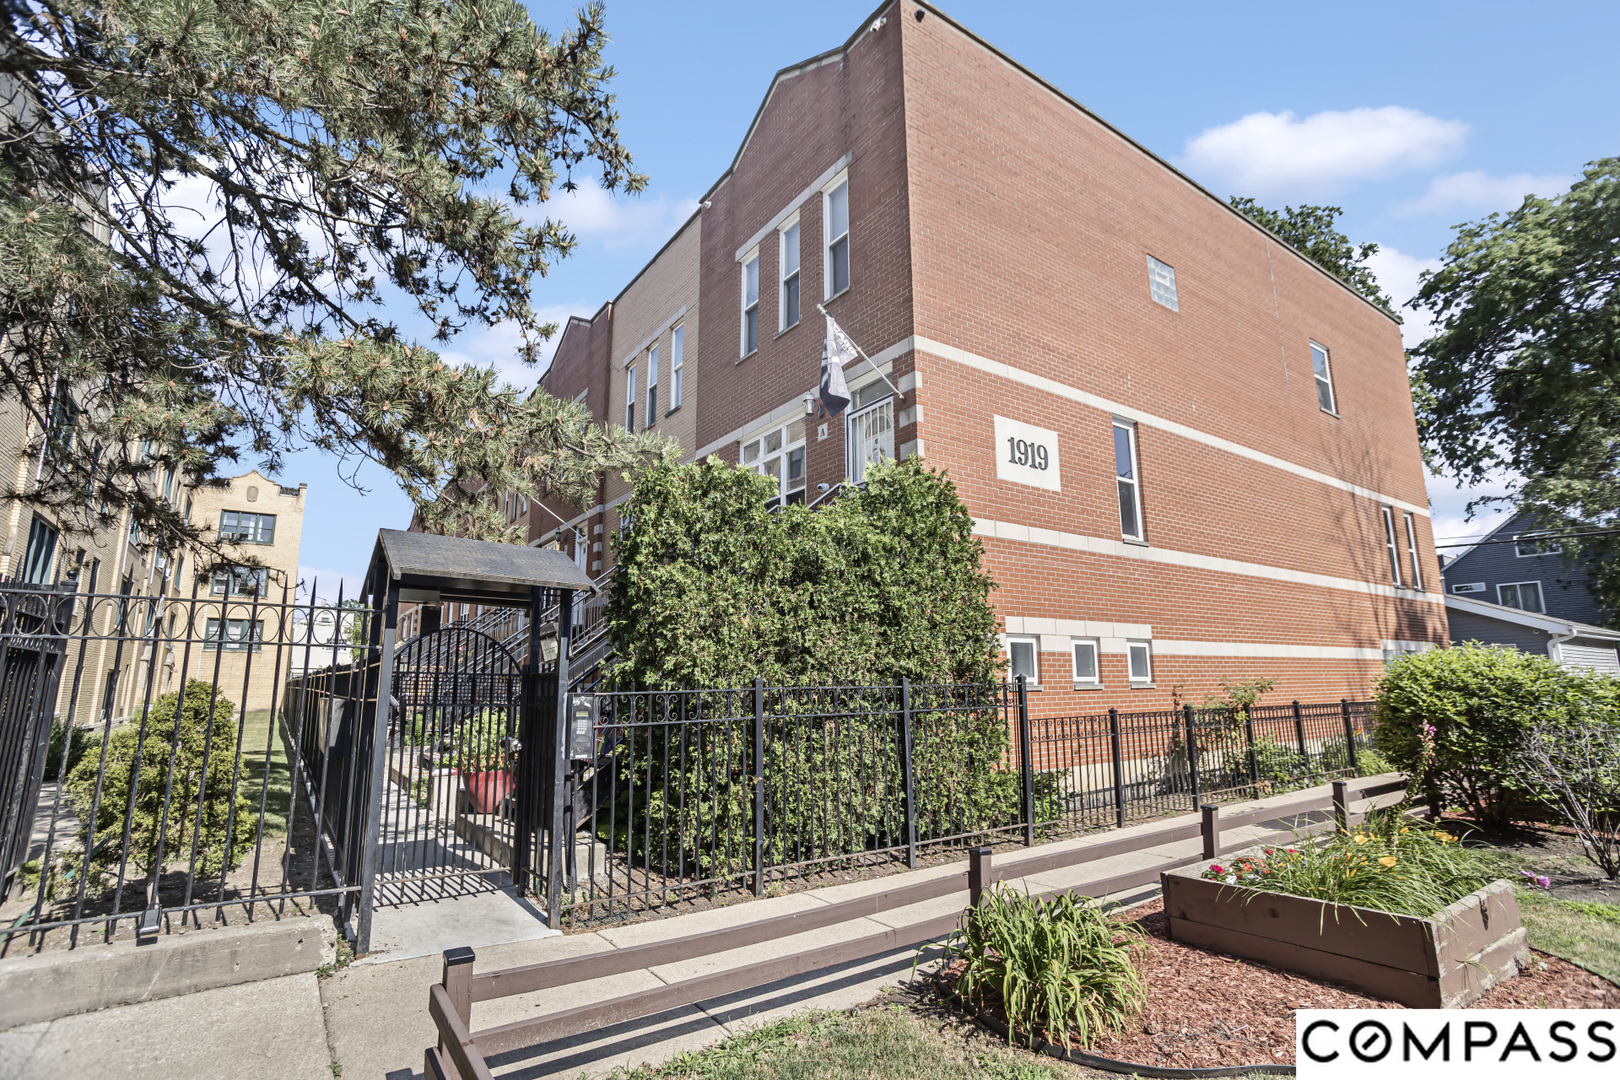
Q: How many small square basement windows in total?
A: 3